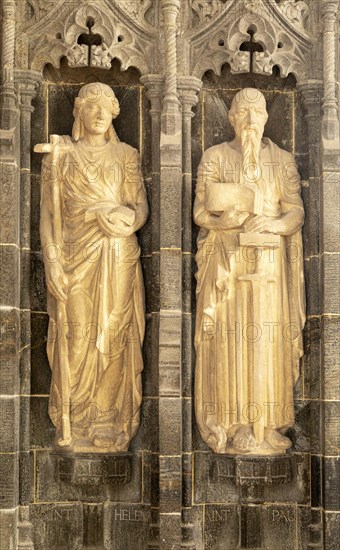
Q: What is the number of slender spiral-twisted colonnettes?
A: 3